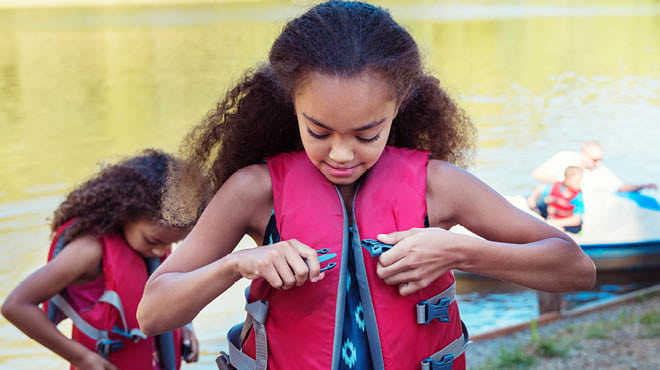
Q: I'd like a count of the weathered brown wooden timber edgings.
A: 1